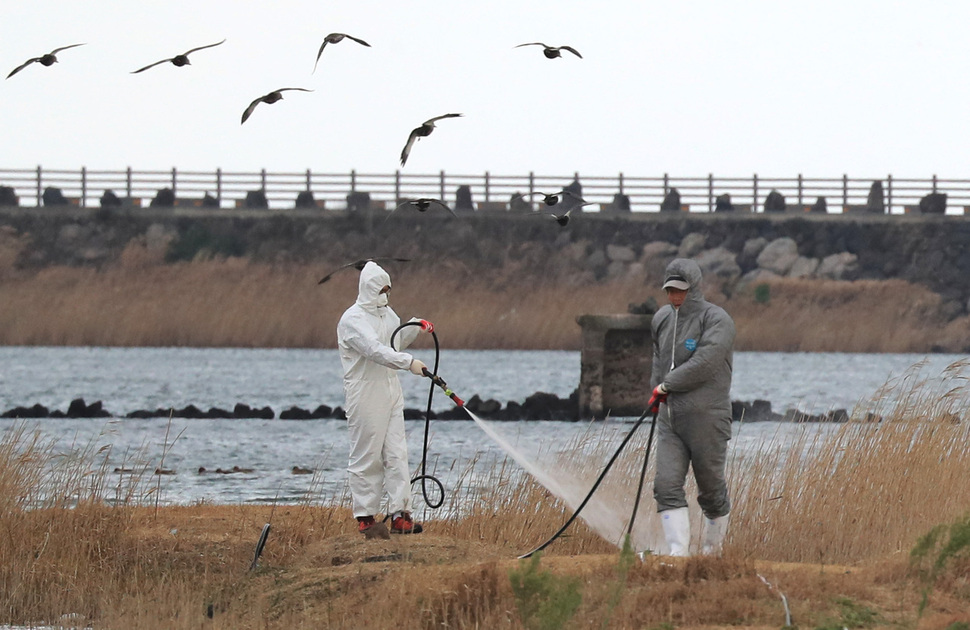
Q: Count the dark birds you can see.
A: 10